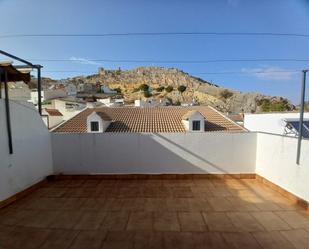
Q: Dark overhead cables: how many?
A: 3